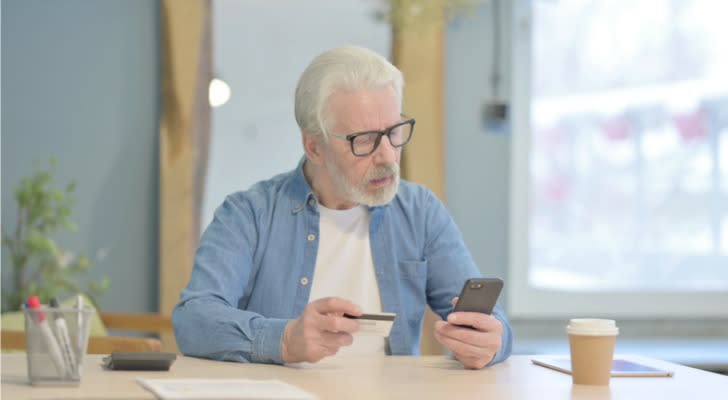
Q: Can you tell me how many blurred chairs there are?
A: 1